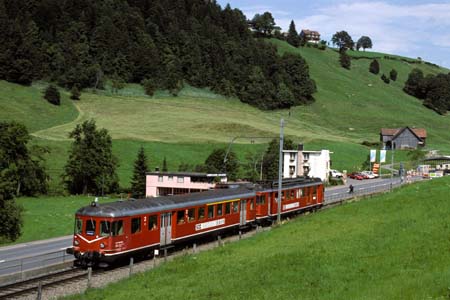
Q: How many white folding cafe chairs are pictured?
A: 0